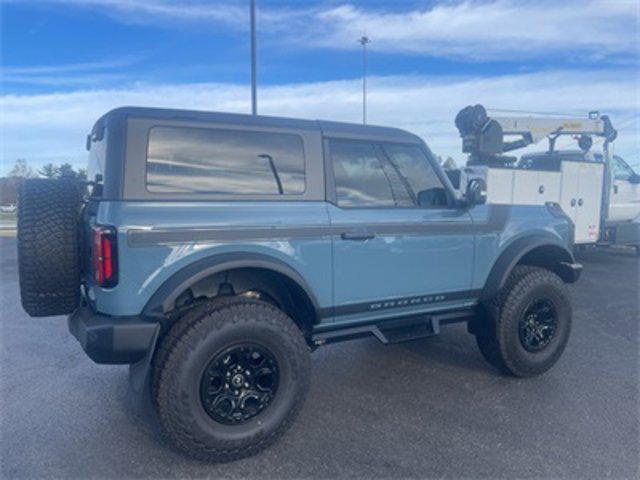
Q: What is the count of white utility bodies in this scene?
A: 1